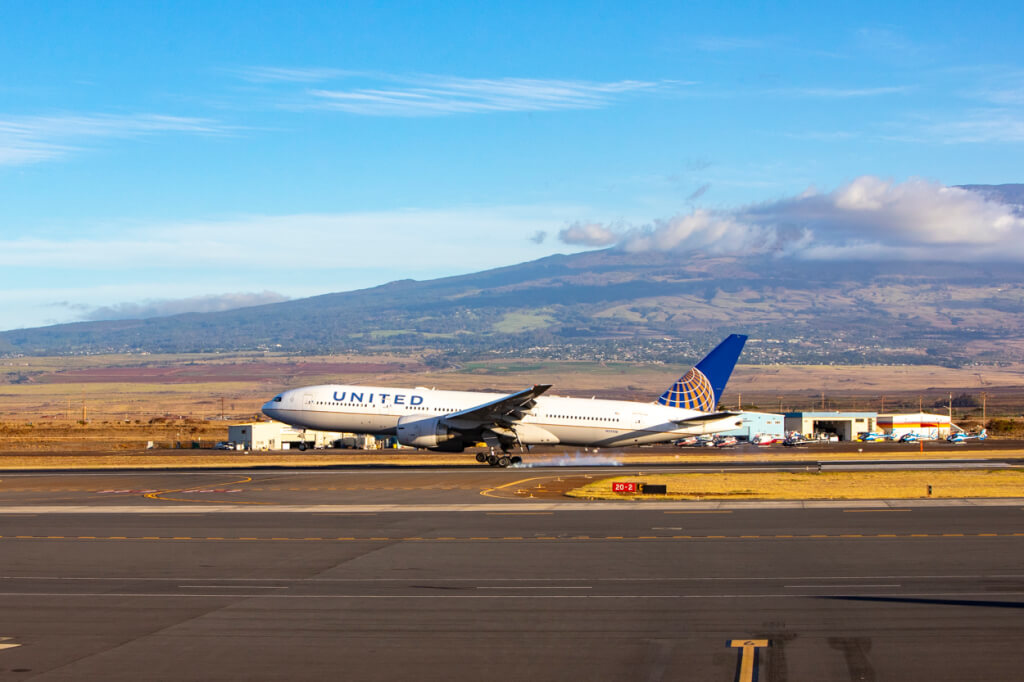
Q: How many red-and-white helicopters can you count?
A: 3